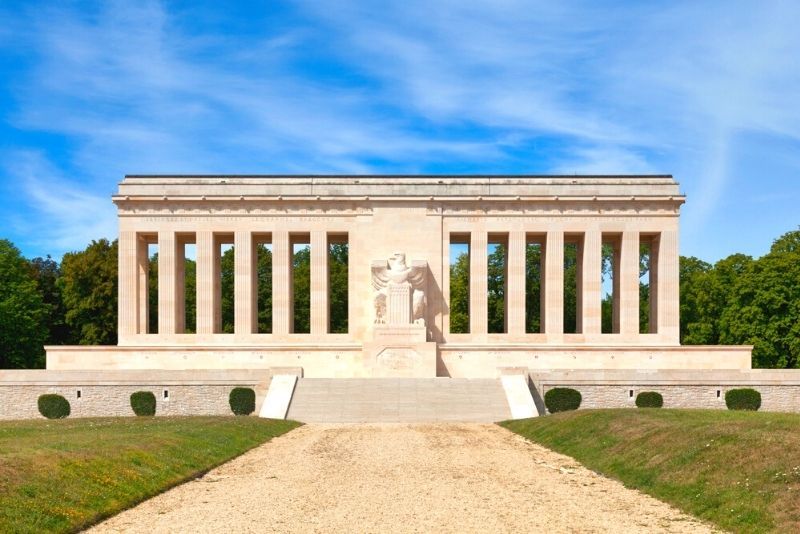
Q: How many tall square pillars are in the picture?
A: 12